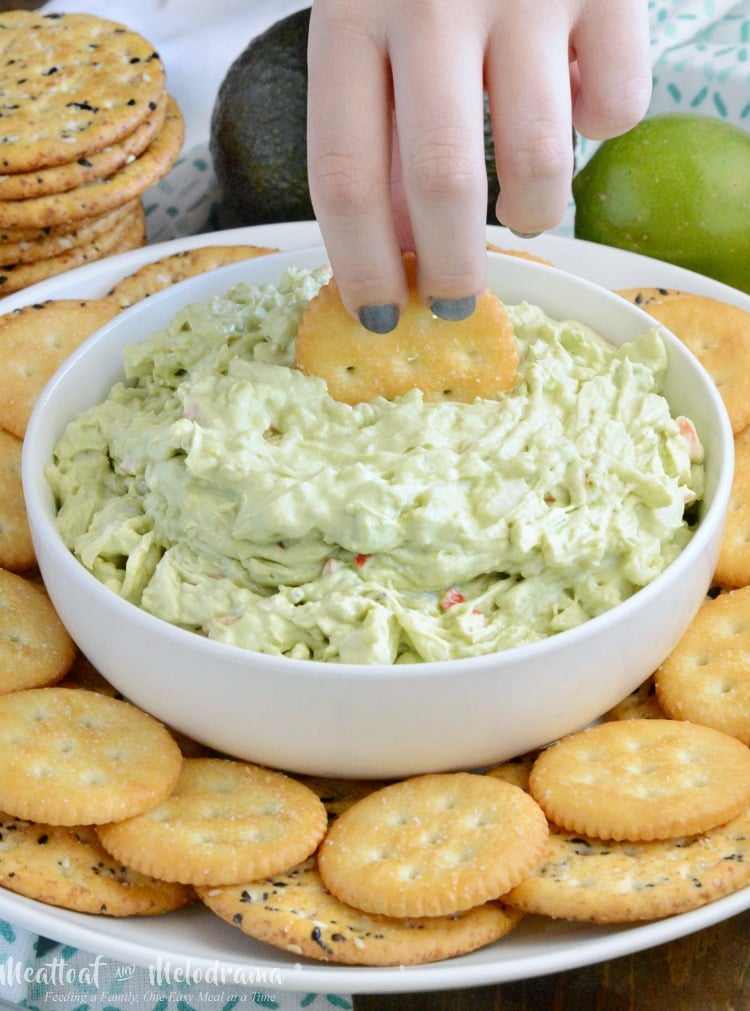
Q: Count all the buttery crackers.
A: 11